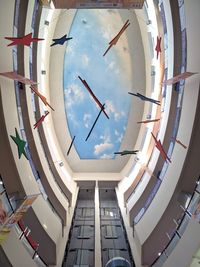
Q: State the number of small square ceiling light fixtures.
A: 8